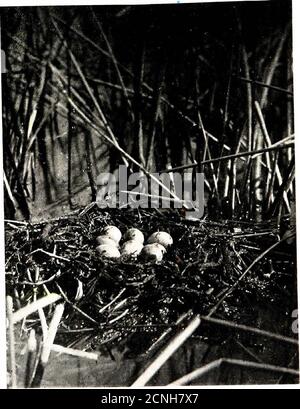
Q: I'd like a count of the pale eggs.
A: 7